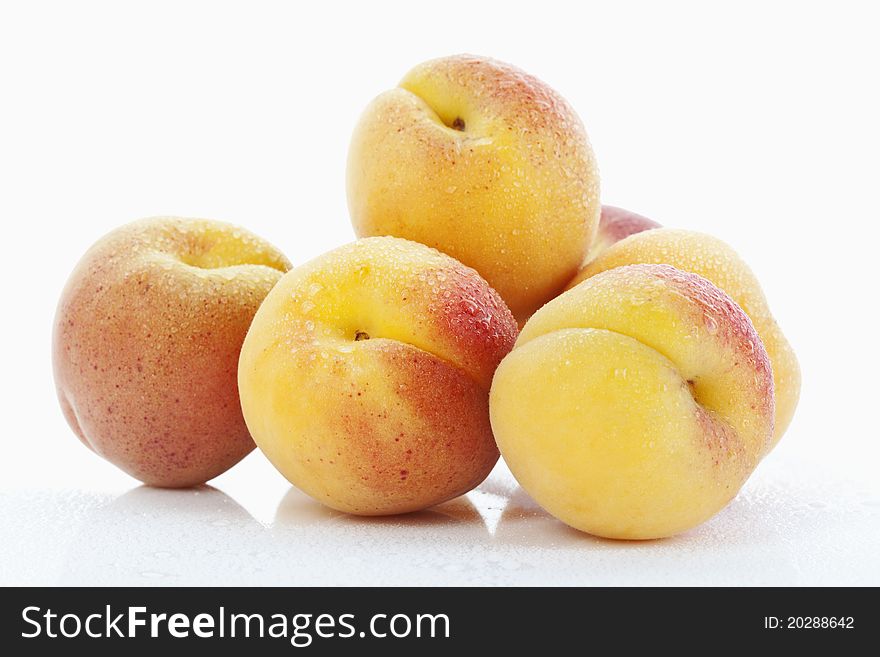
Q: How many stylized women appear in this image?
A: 0